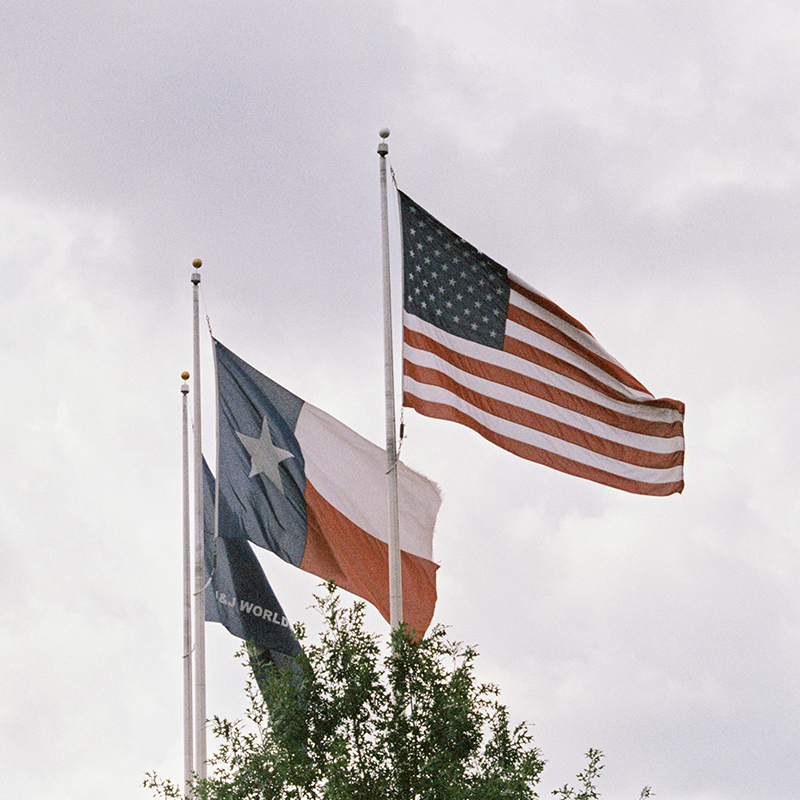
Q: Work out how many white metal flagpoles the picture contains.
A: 3